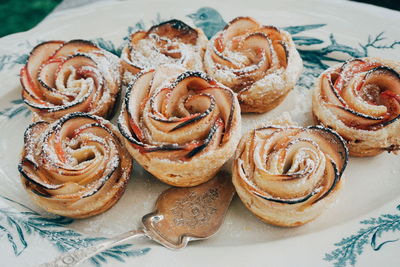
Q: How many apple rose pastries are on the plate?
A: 7